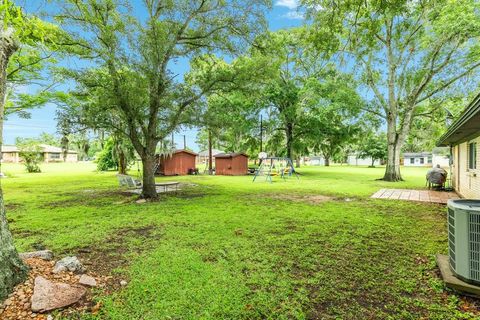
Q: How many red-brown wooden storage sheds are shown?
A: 2